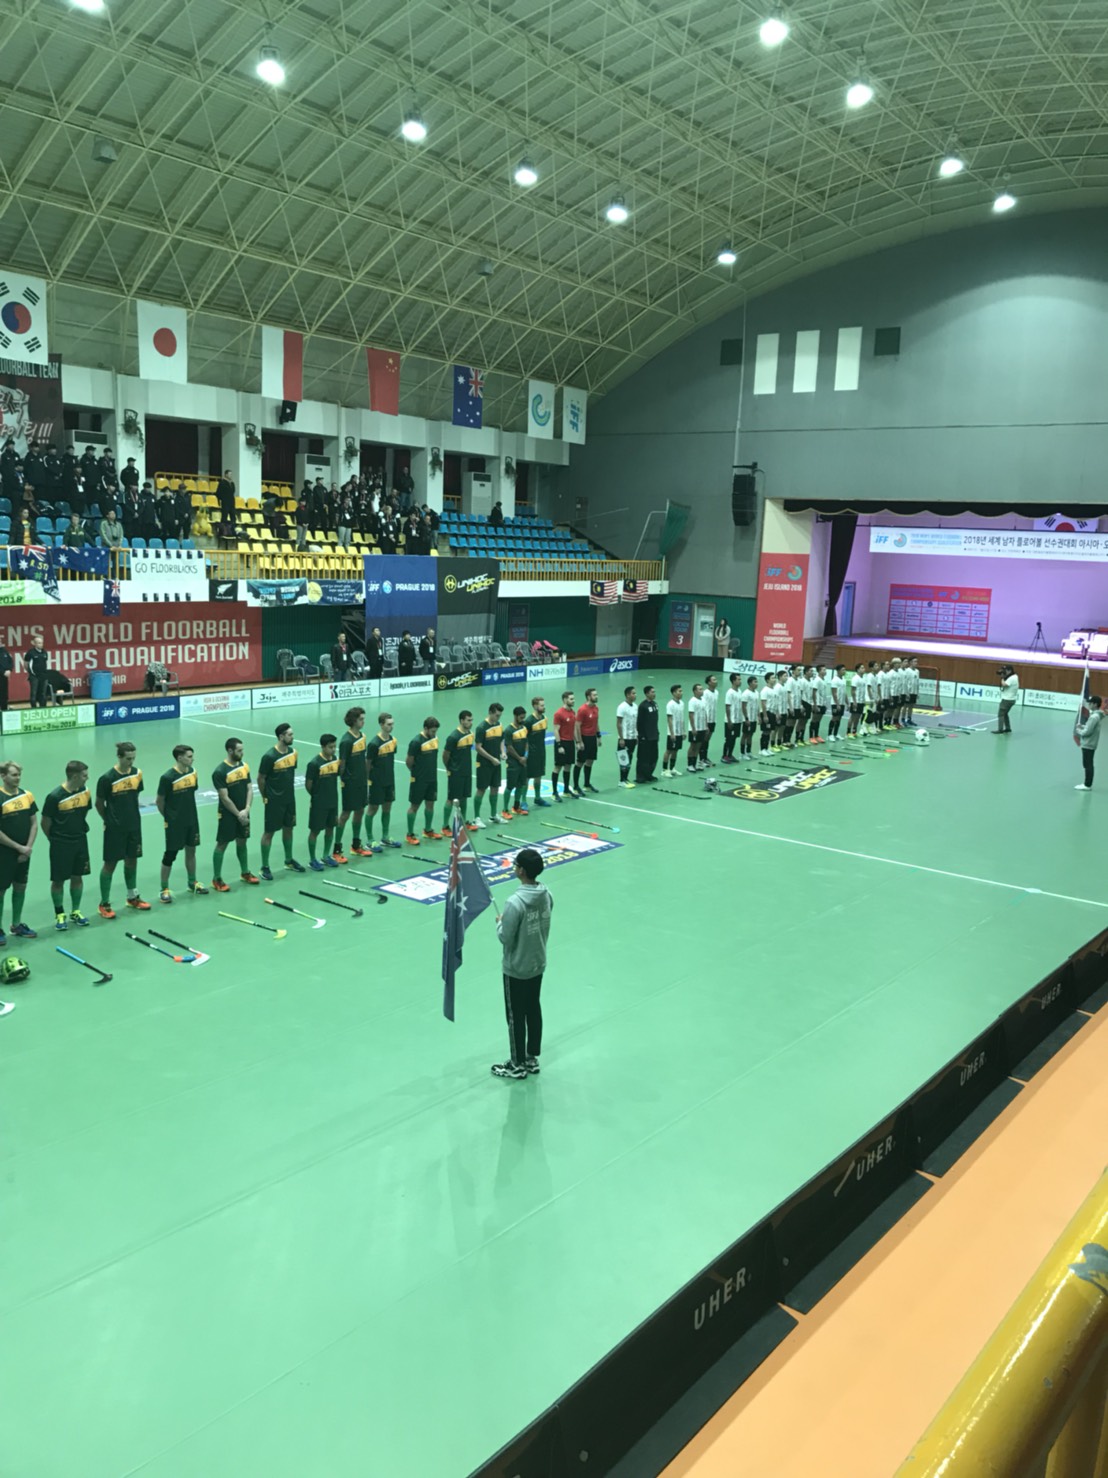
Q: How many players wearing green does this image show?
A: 14